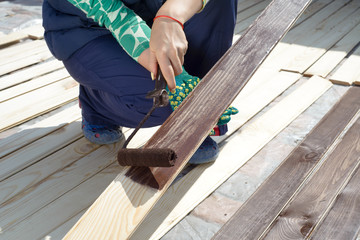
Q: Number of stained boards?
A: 4